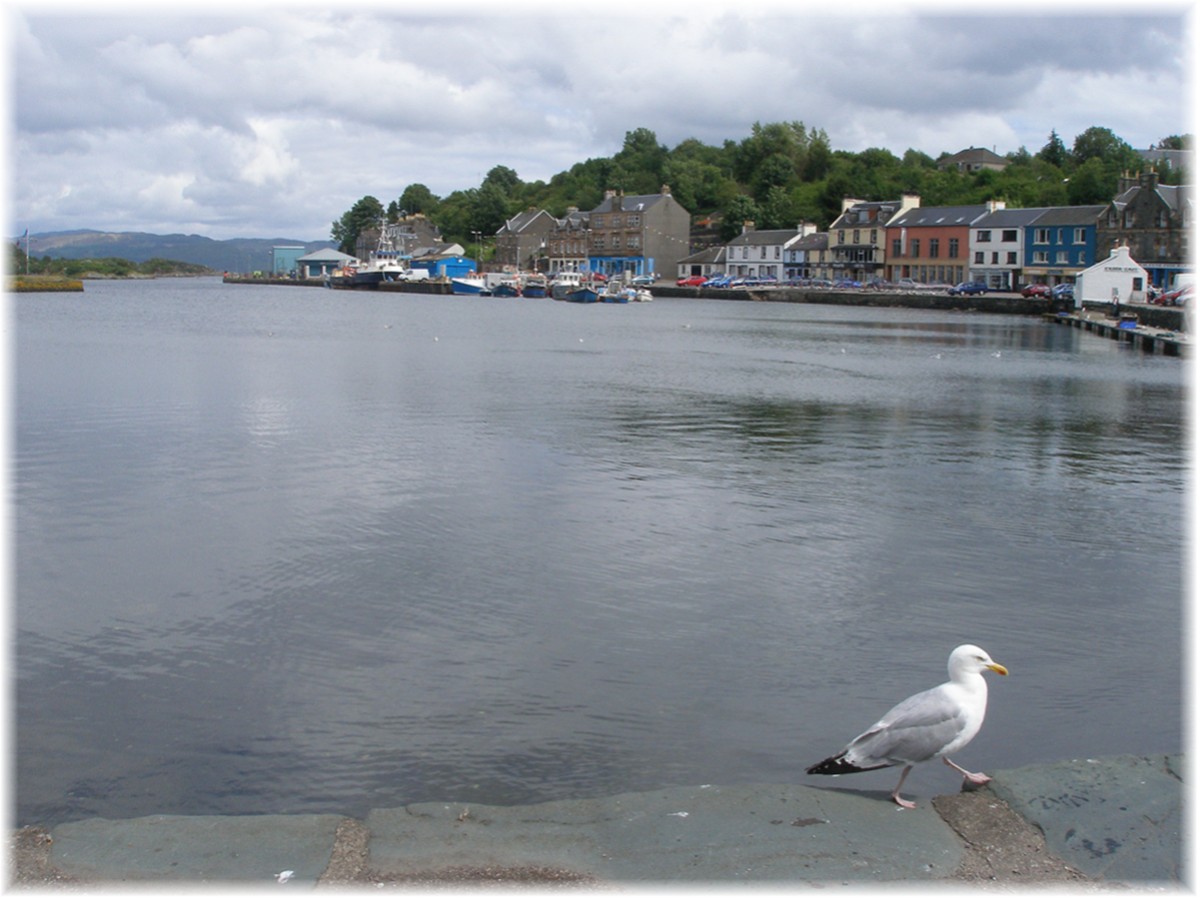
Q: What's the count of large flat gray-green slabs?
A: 3